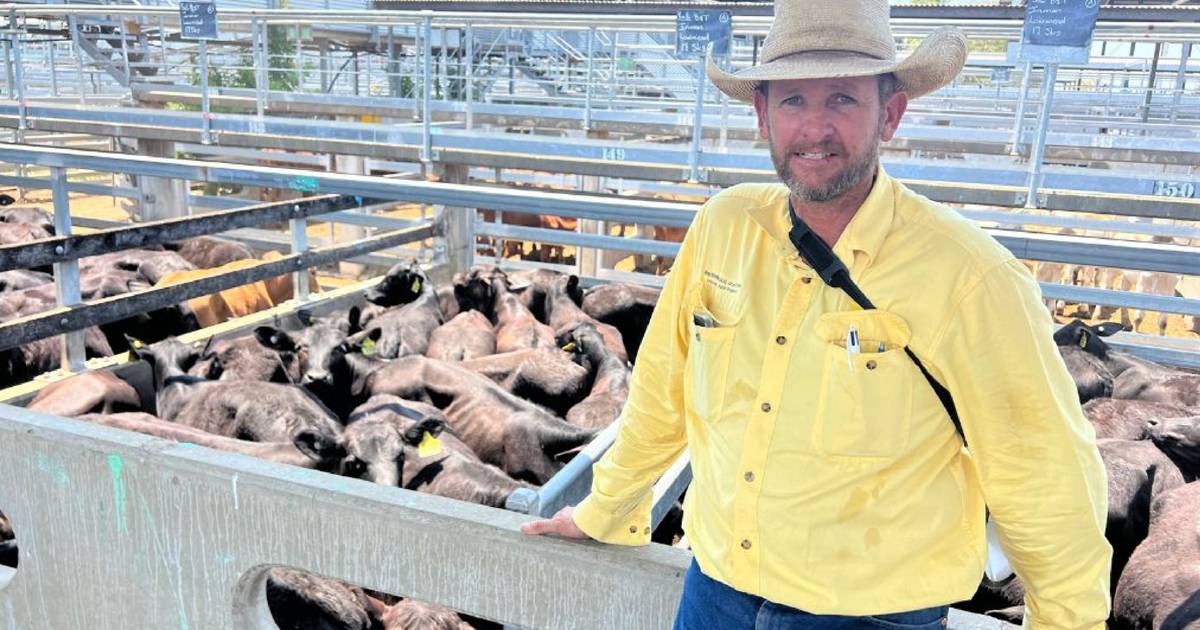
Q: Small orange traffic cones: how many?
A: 0